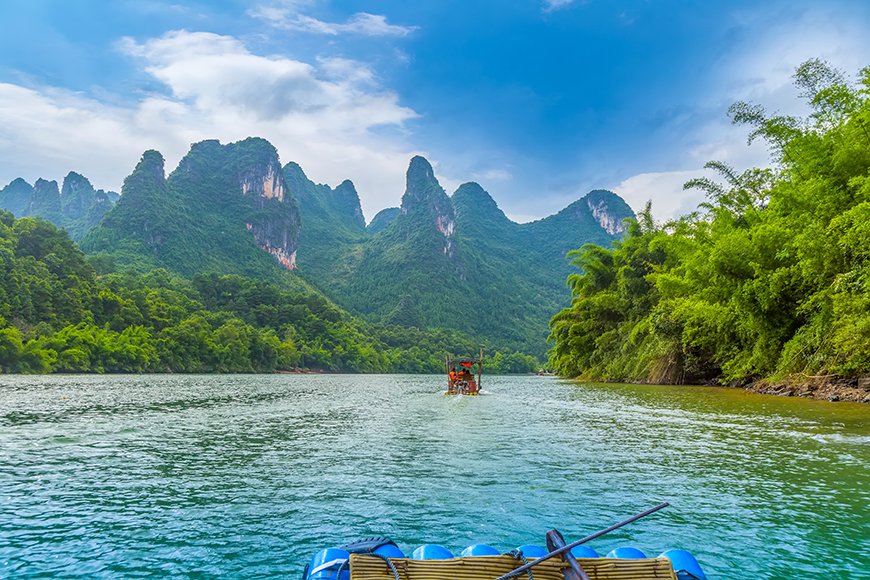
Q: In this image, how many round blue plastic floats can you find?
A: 8